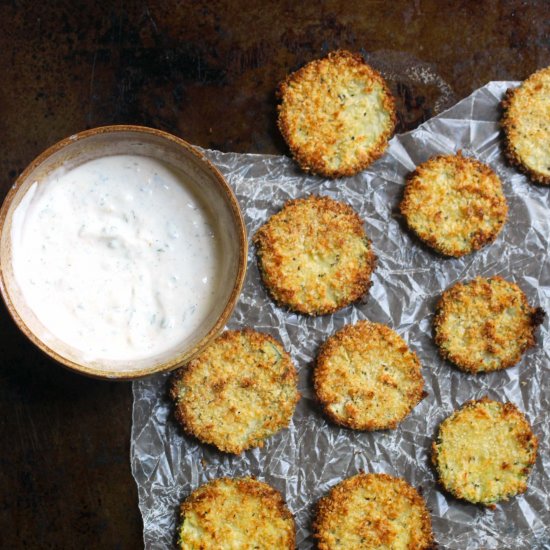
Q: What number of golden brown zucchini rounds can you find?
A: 10